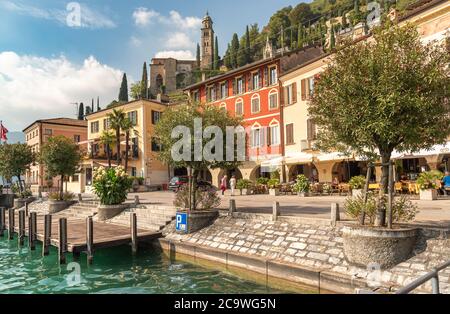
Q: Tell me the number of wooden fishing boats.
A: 0